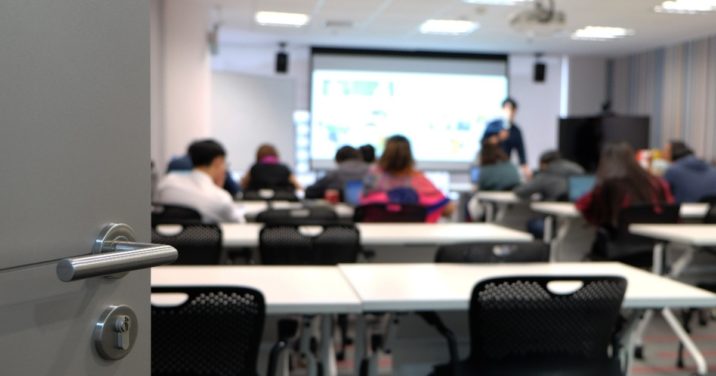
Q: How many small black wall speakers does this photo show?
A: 2